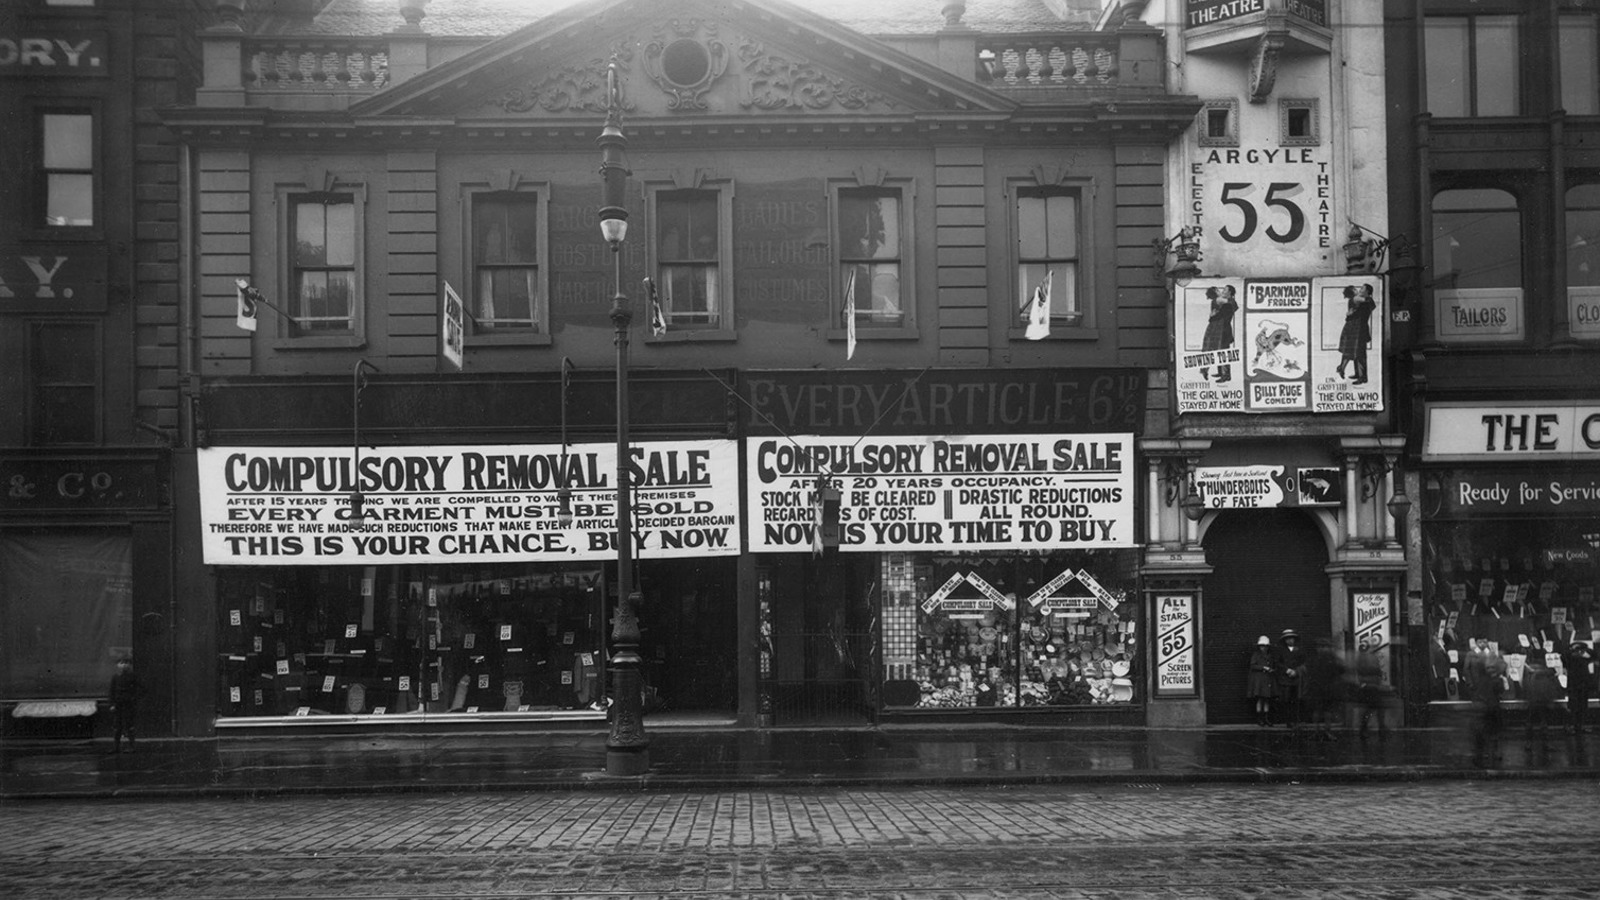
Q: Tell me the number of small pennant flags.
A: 5